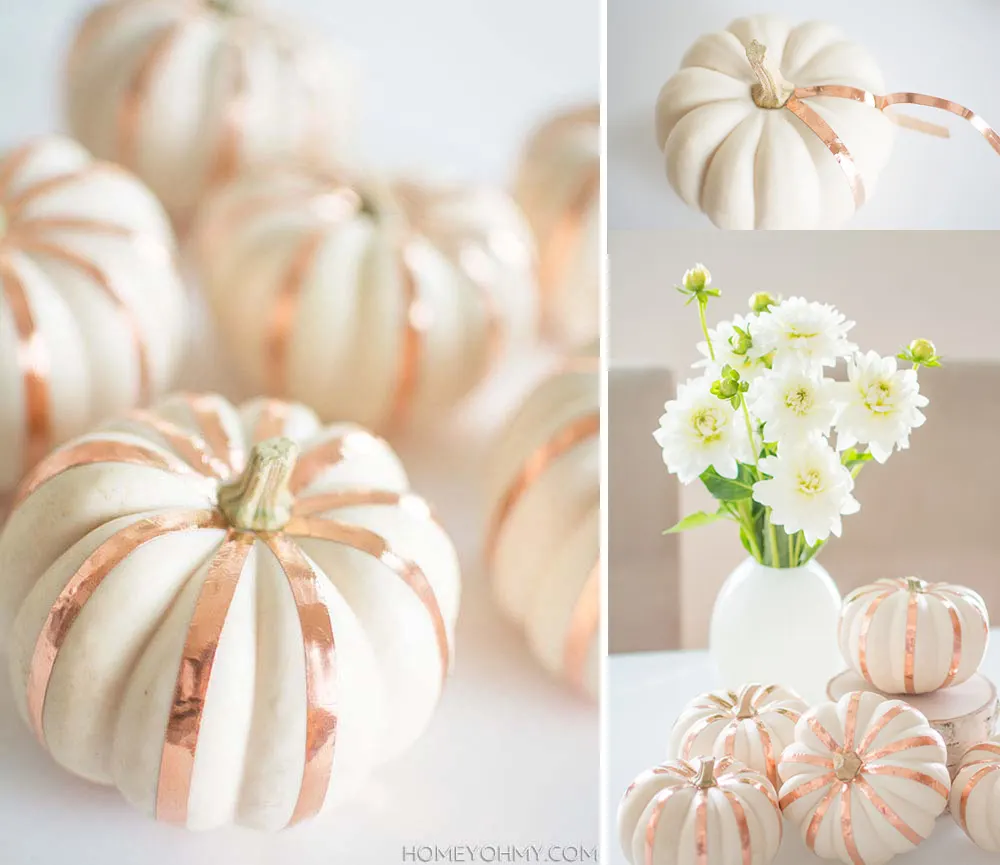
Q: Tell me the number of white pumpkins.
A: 12